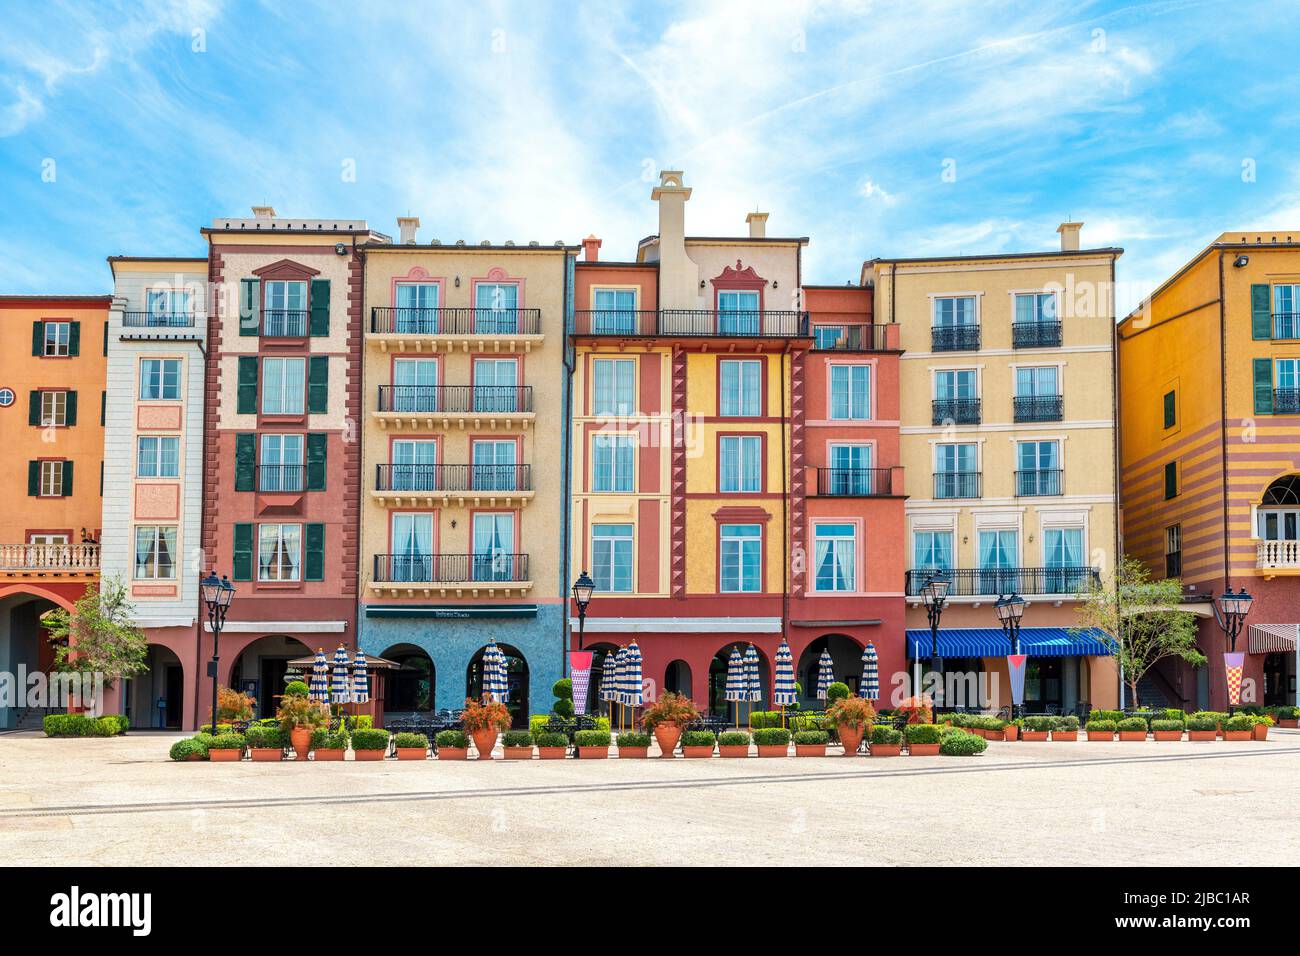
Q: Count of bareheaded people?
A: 1